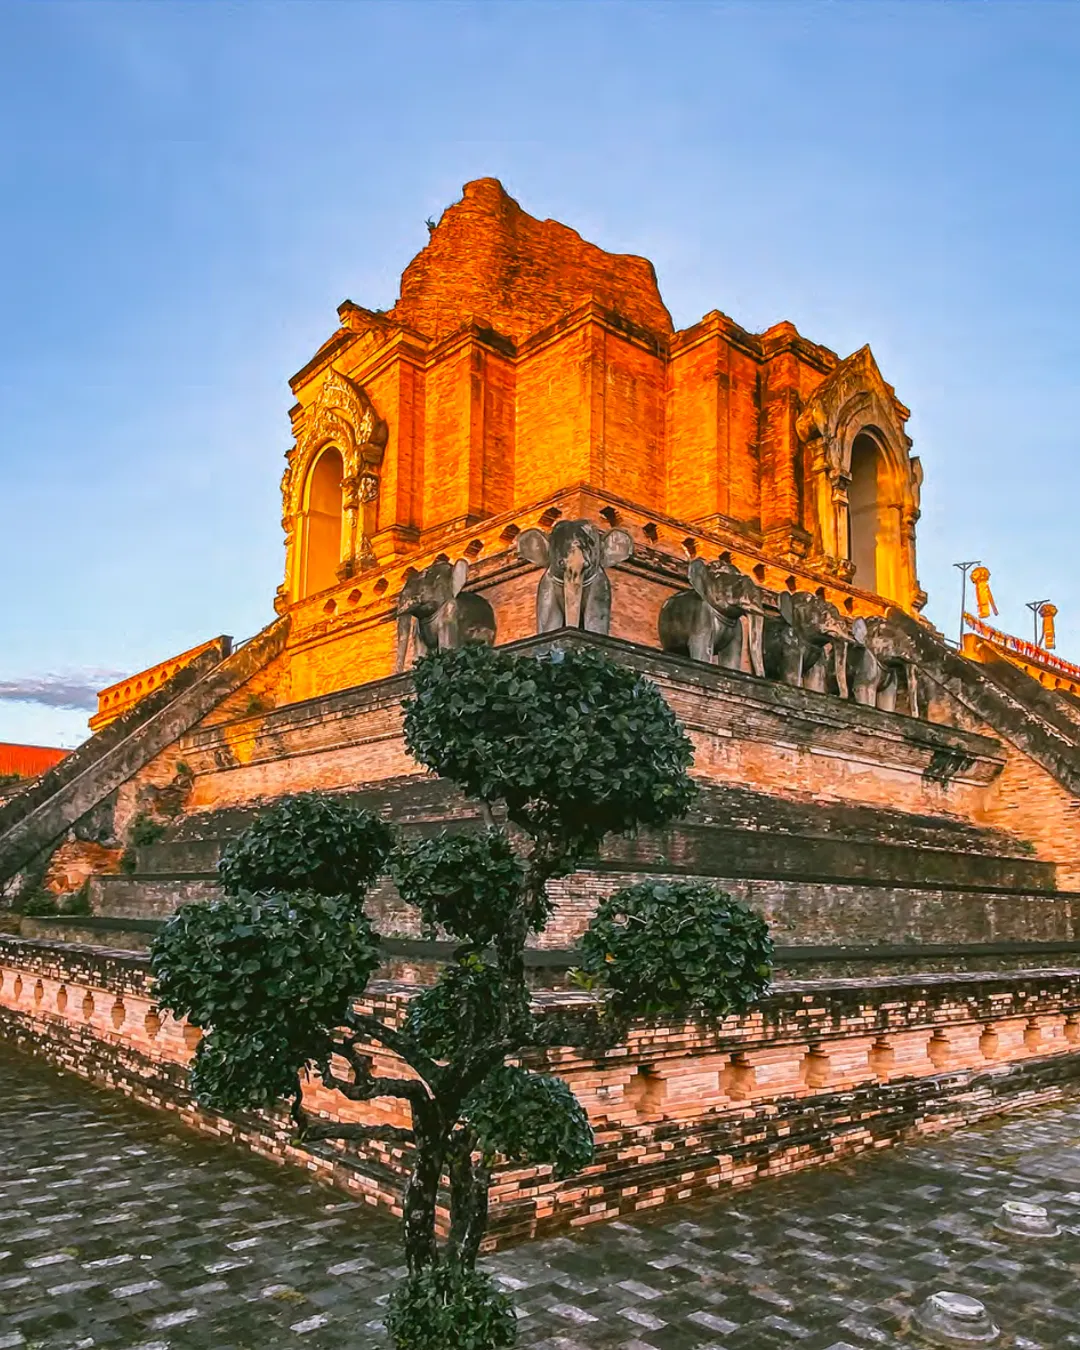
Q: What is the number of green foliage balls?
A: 9